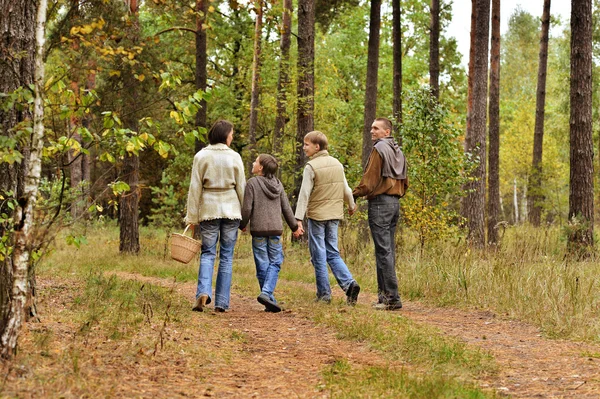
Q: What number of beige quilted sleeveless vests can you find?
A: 1